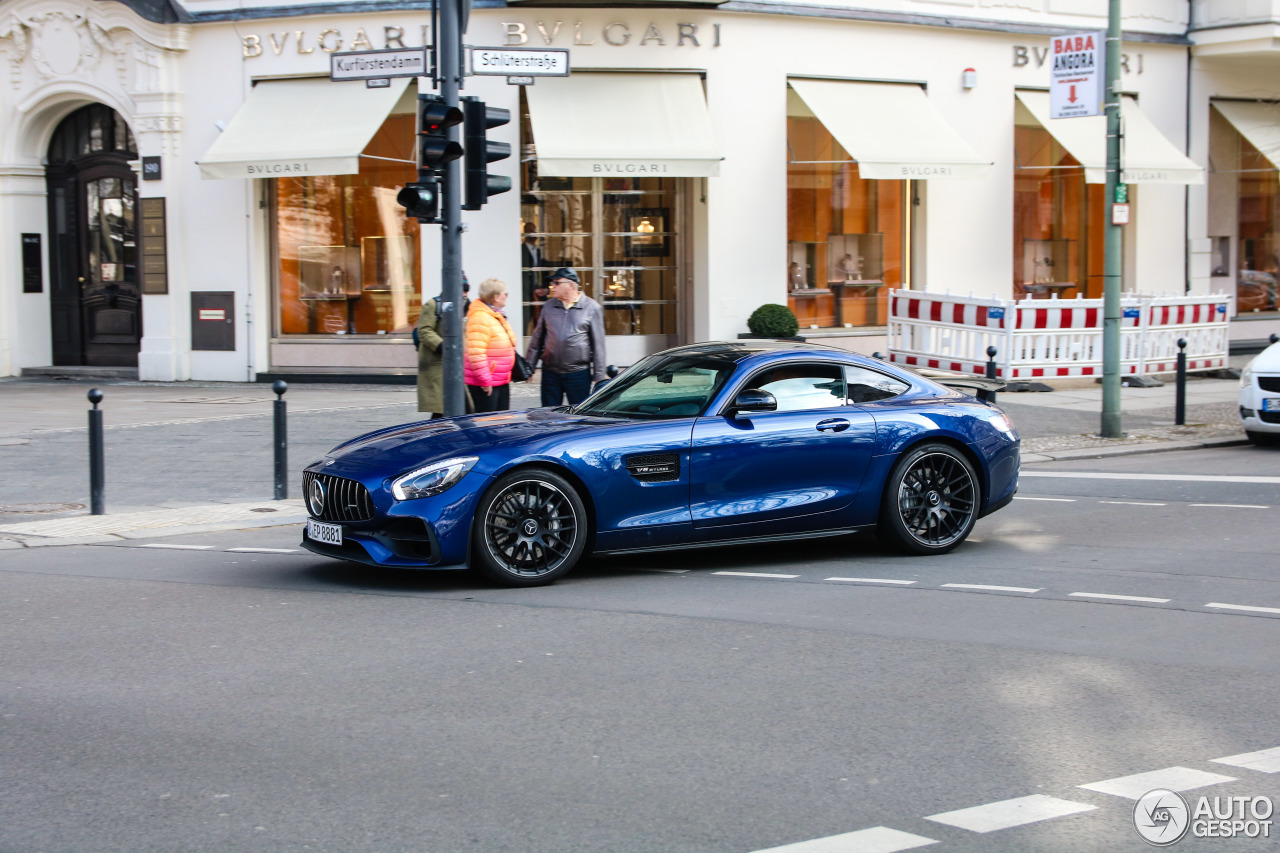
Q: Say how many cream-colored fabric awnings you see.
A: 5